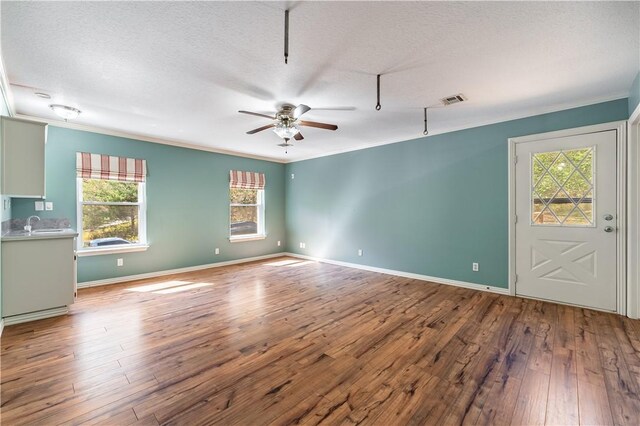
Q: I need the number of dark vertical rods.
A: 3